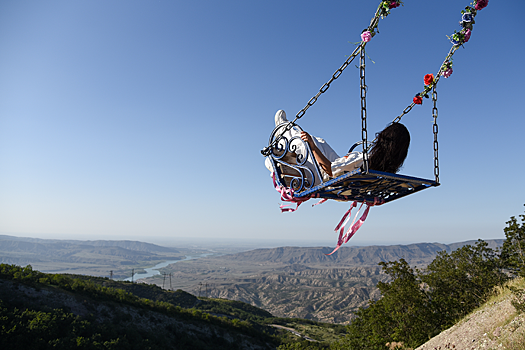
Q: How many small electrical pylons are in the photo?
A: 6